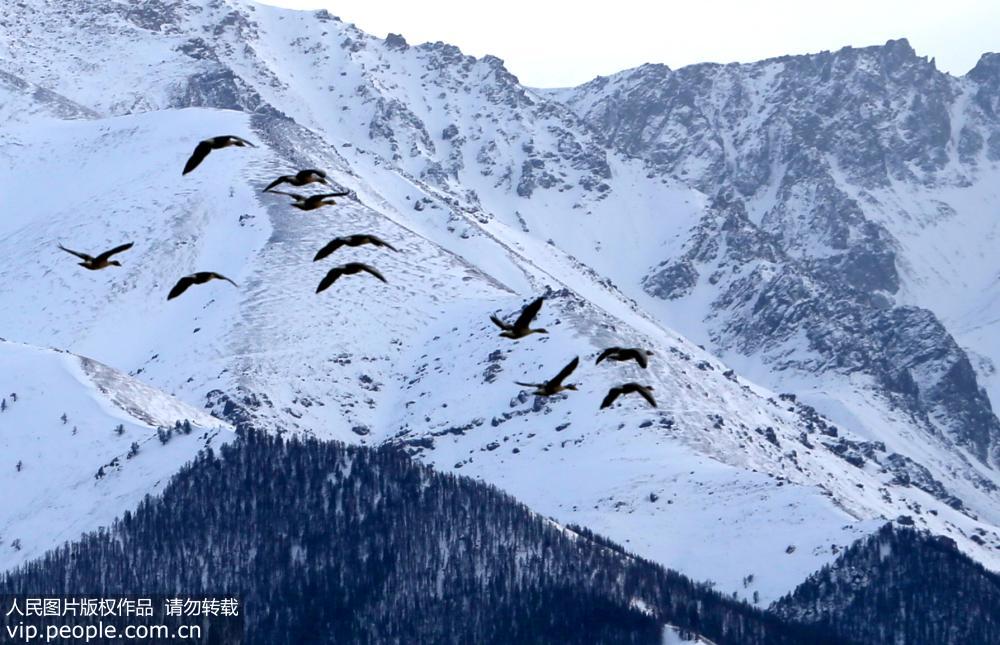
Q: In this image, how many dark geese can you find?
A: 11